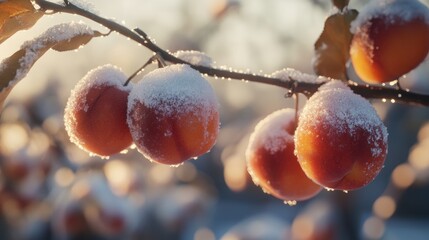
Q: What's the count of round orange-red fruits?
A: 5